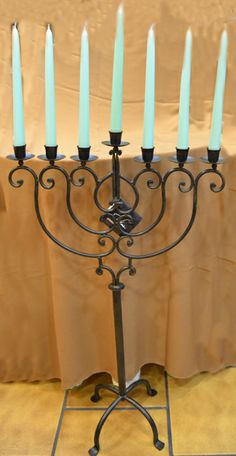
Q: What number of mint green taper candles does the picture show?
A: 7